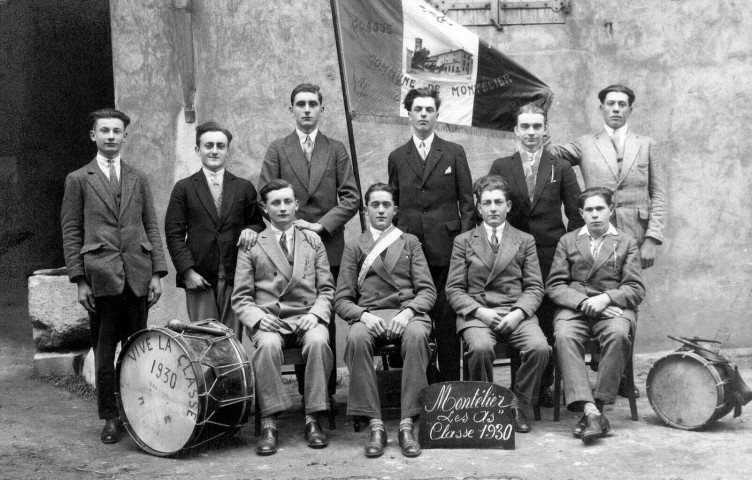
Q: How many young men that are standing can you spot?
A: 6